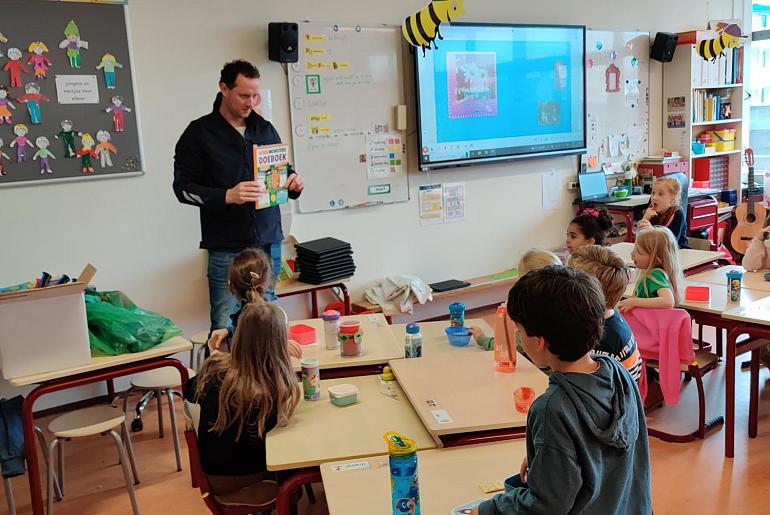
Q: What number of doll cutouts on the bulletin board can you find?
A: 14